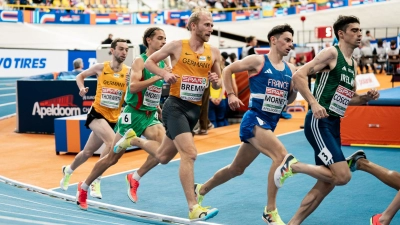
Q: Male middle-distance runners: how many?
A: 5